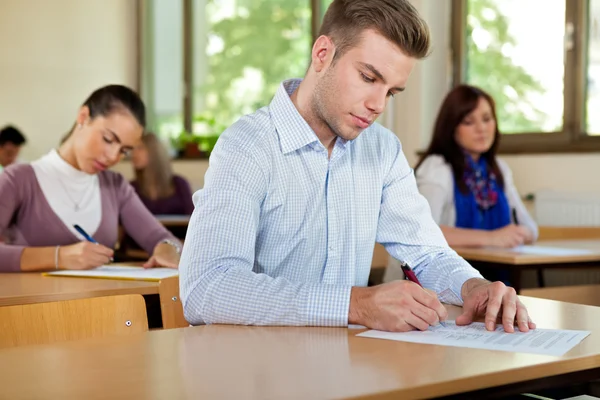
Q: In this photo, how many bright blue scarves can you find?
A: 1